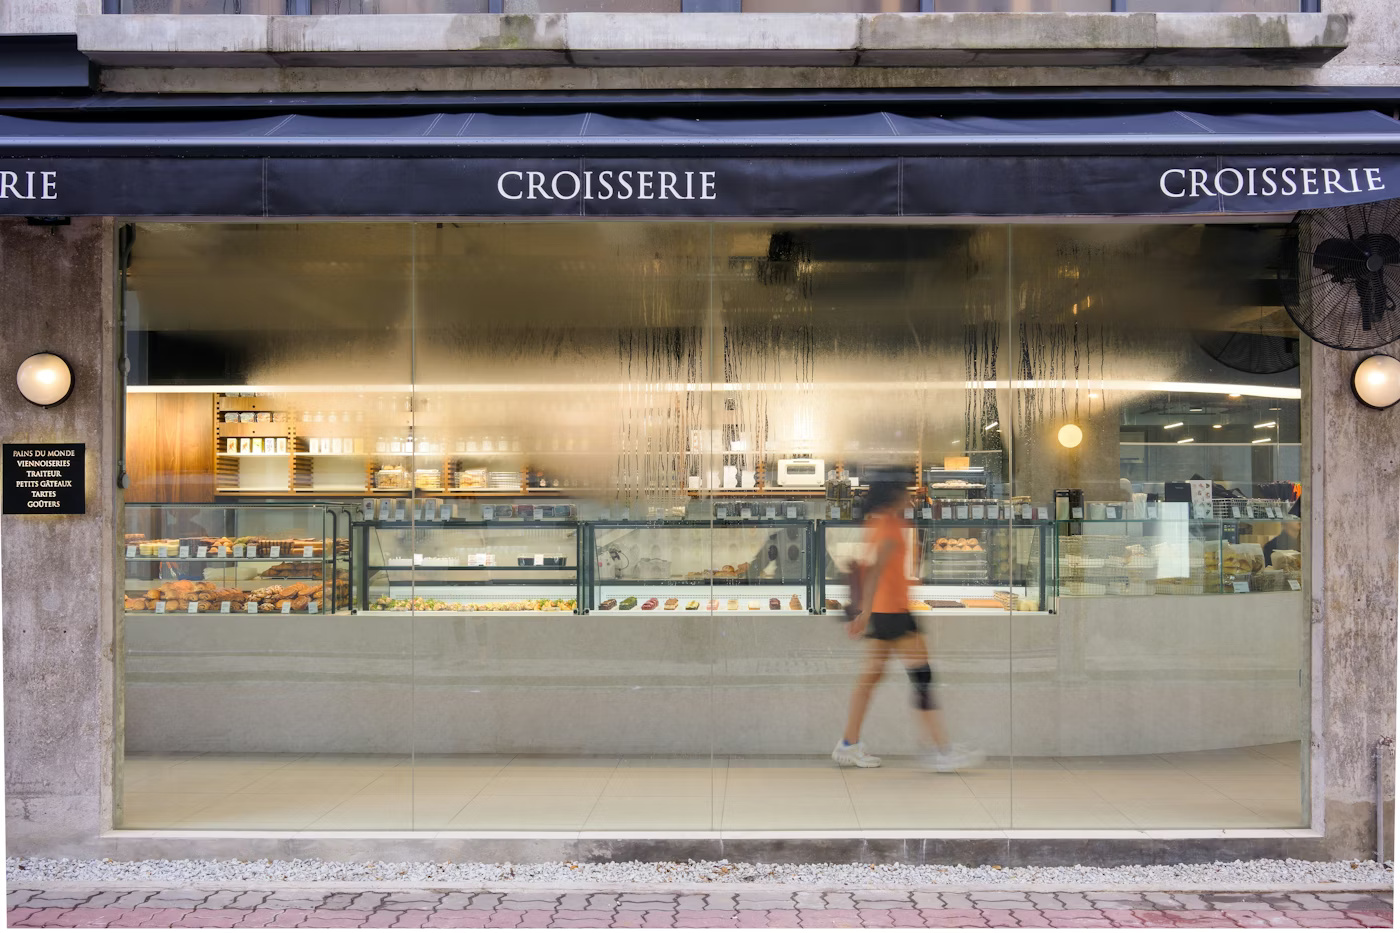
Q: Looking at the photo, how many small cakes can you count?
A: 10